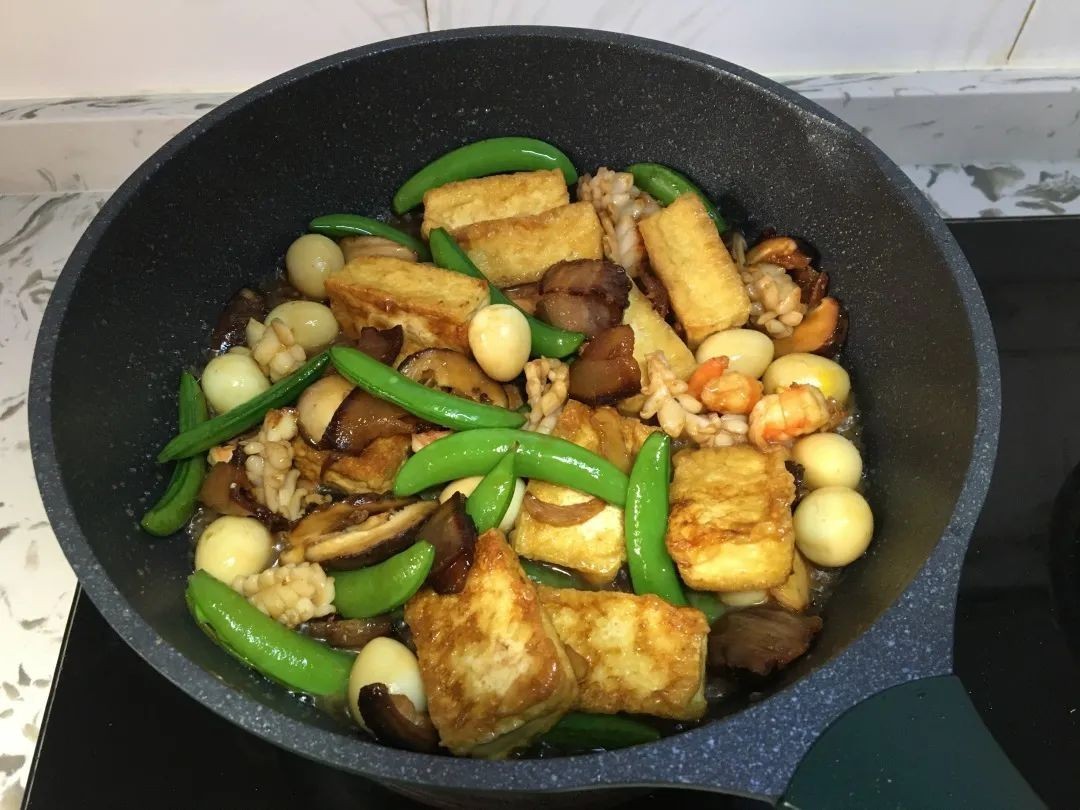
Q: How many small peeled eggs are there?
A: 11